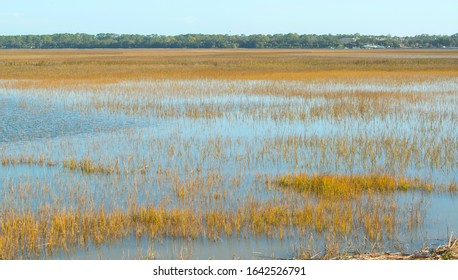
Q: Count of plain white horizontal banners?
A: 1